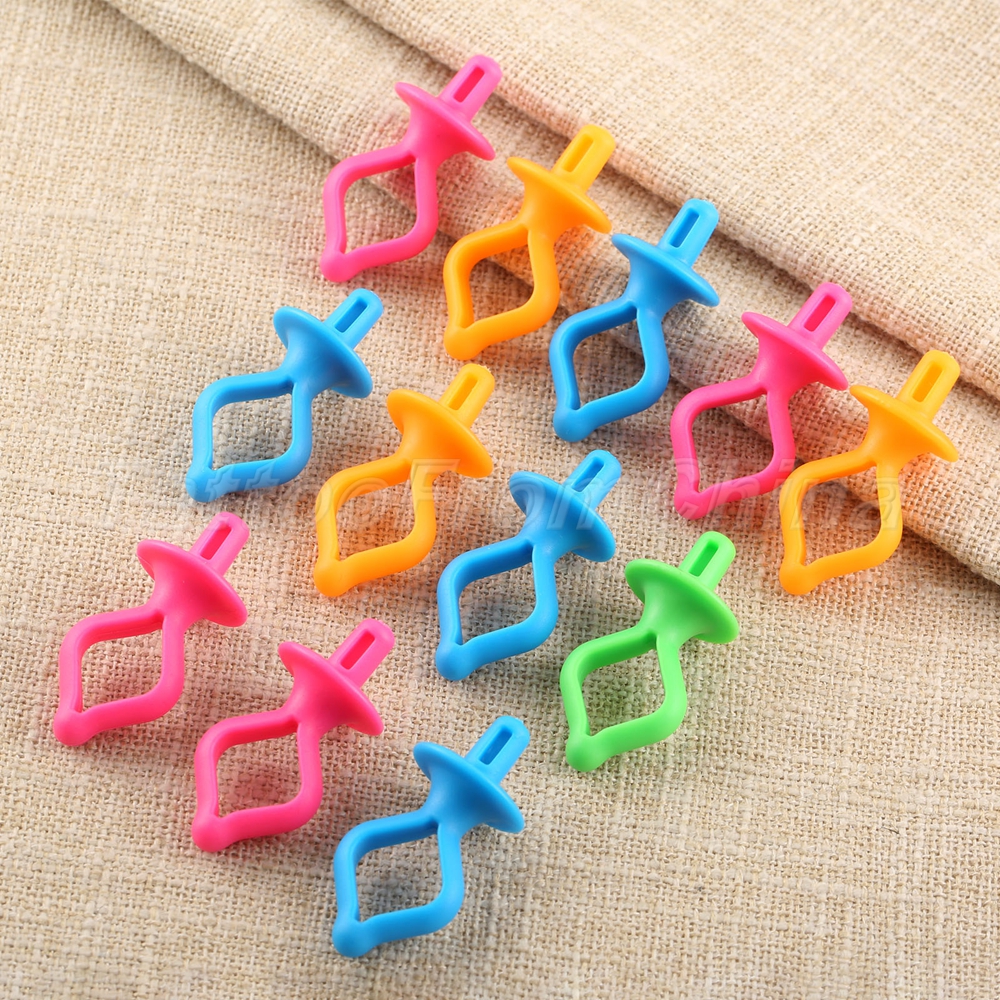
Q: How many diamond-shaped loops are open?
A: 12